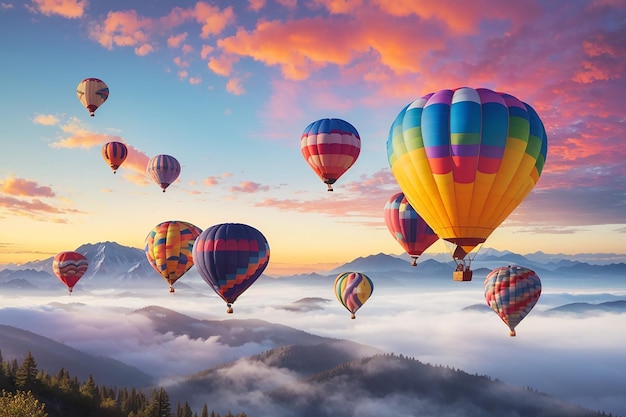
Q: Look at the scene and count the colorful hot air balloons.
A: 11